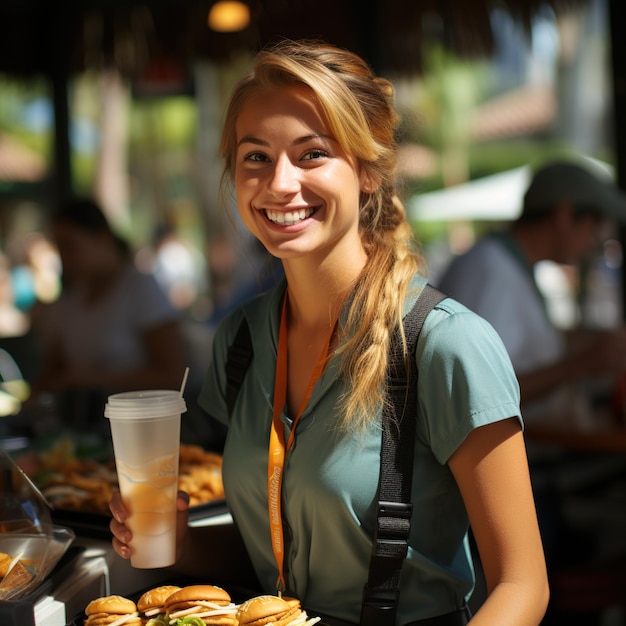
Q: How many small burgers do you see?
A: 4